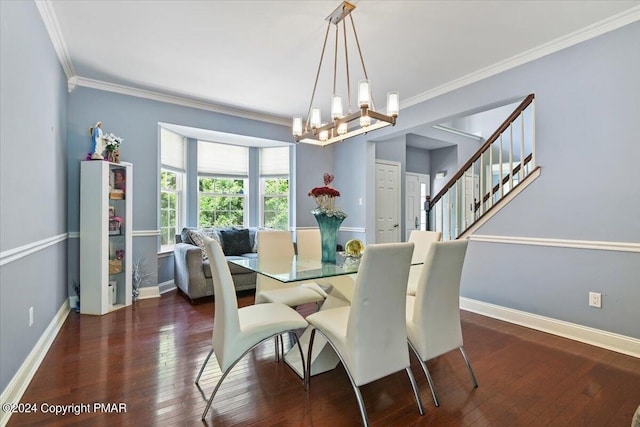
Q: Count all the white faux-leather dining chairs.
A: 6